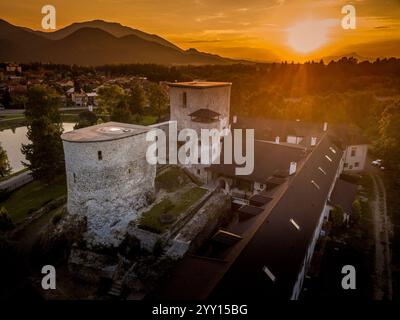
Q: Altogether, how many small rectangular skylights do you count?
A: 6